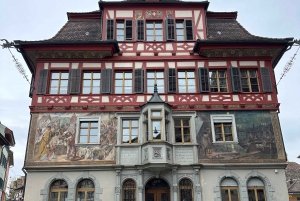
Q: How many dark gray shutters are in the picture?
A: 13